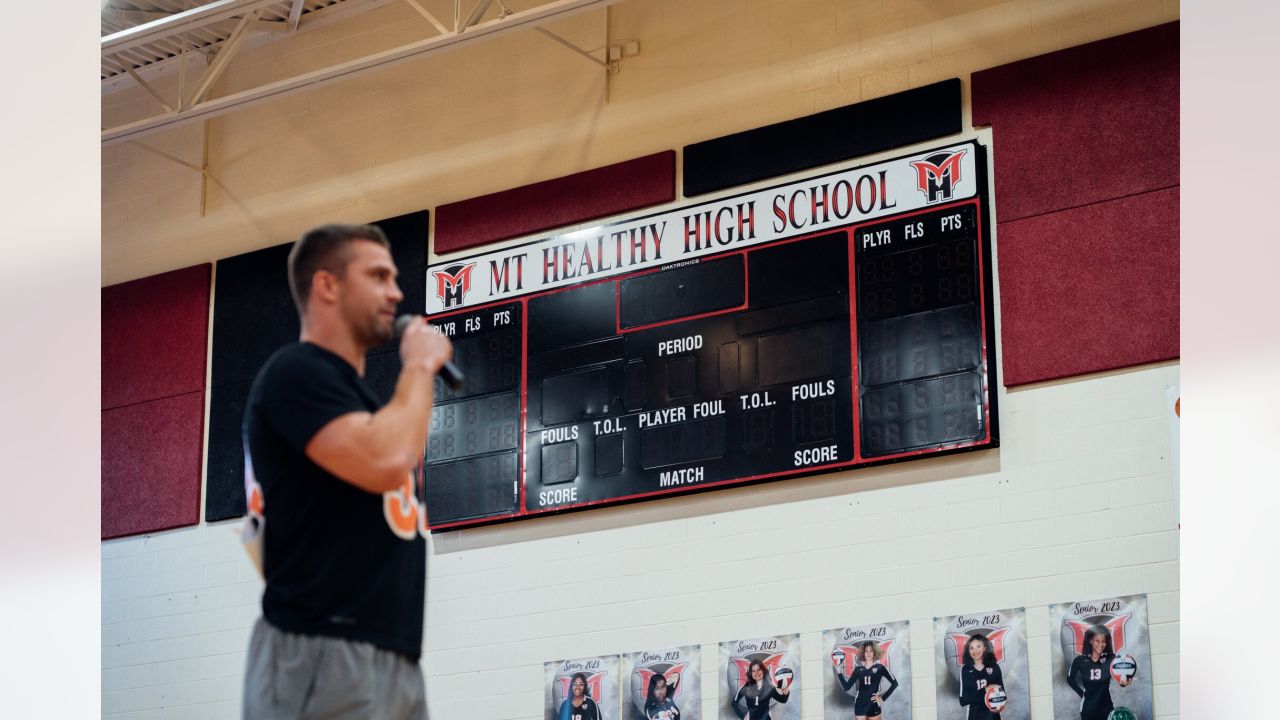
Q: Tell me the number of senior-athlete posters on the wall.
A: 6